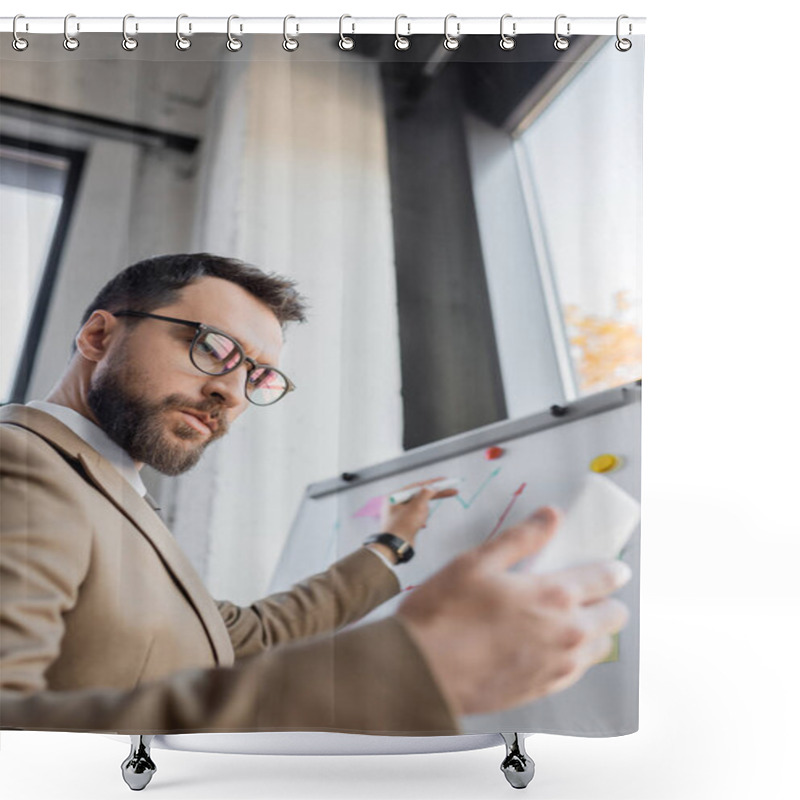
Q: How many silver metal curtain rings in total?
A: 12